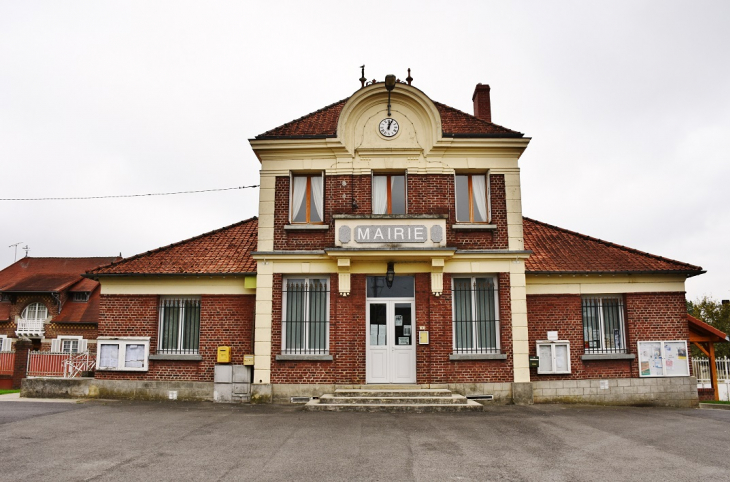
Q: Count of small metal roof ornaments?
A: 2